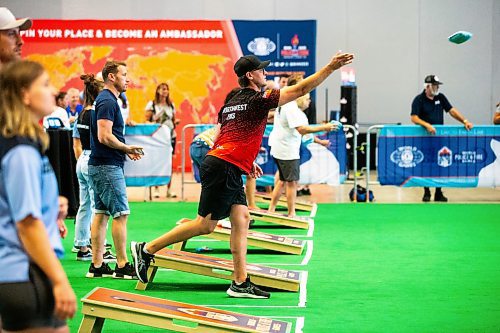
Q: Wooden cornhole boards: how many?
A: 5